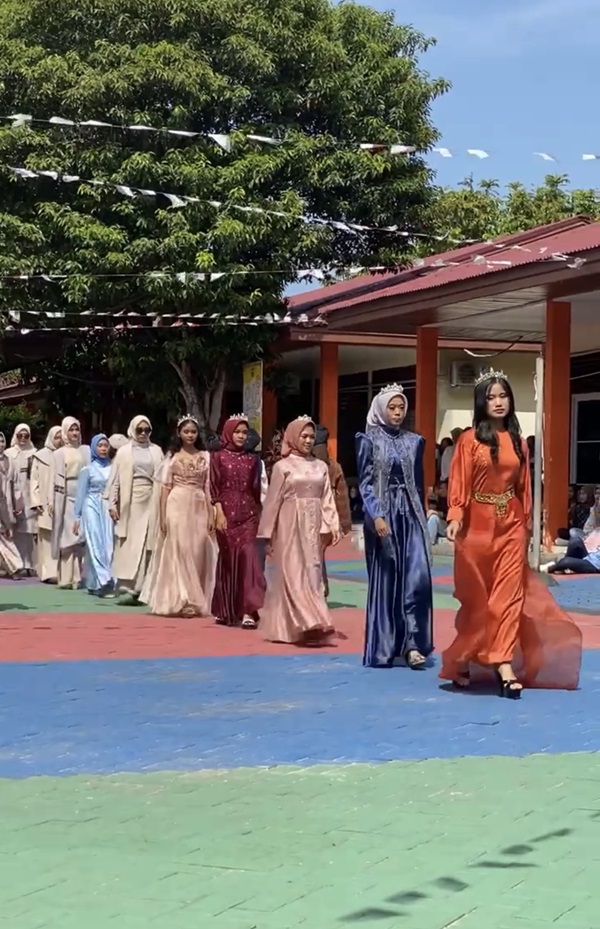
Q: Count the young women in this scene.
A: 11